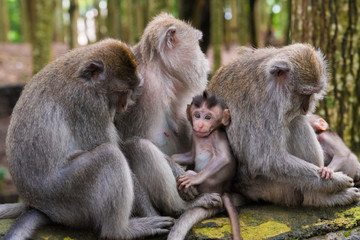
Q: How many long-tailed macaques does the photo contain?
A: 5